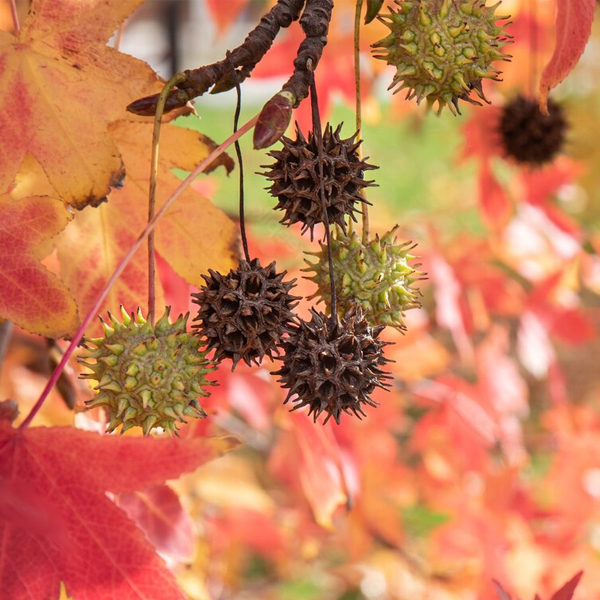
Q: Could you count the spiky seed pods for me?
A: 7